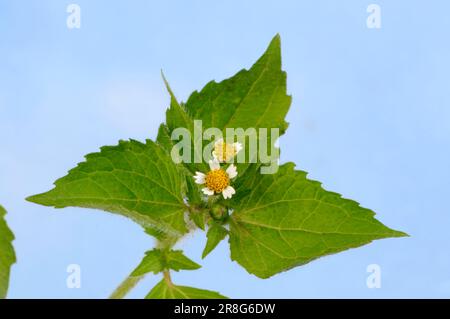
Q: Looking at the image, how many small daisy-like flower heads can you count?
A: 2